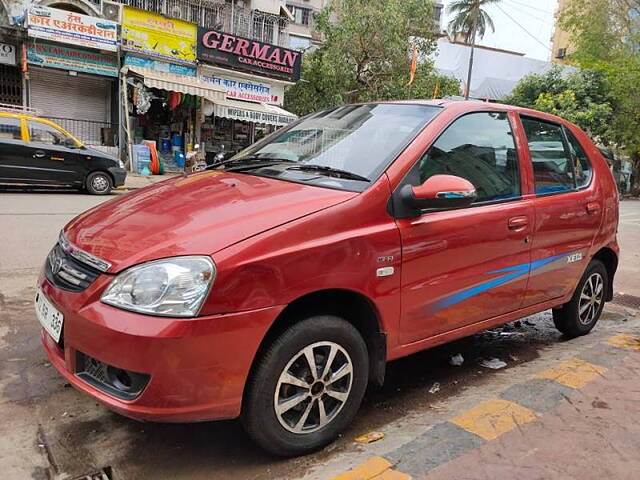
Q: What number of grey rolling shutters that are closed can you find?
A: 1